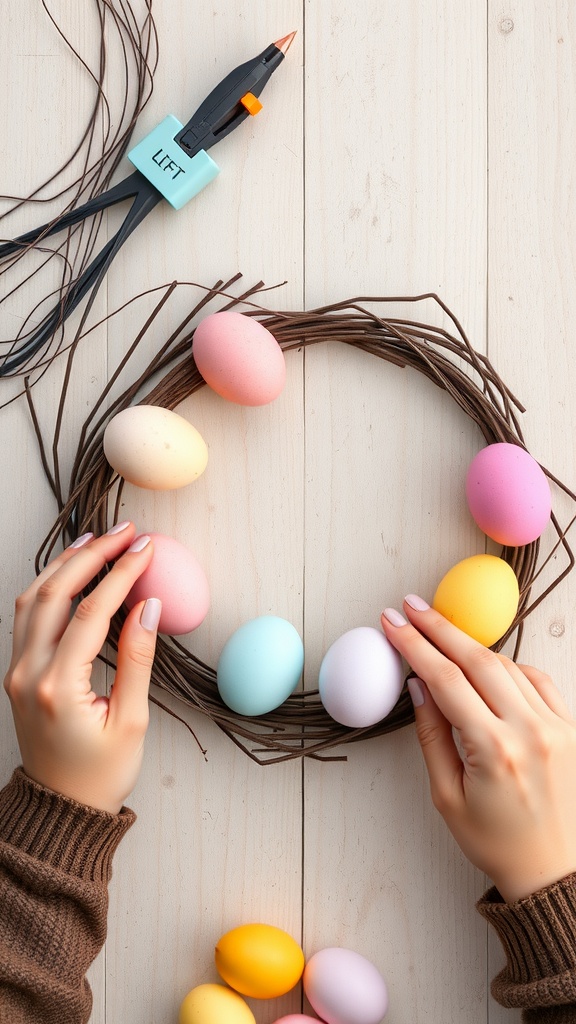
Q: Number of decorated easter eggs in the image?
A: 11